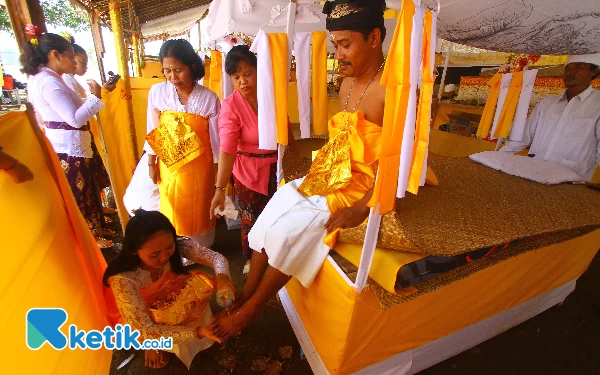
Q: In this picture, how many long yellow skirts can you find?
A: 1